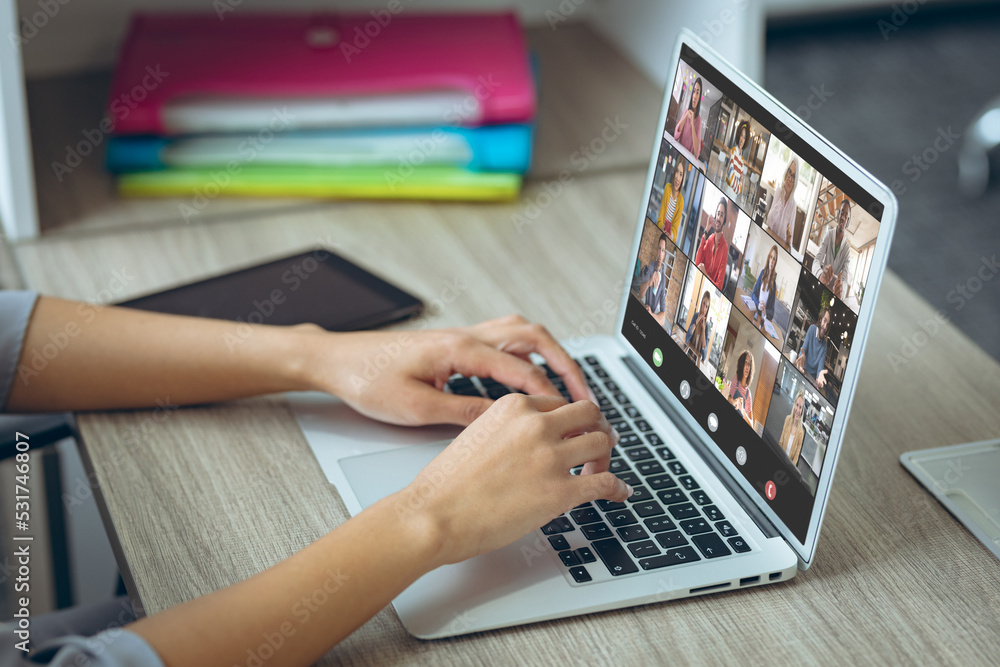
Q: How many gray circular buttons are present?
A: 3